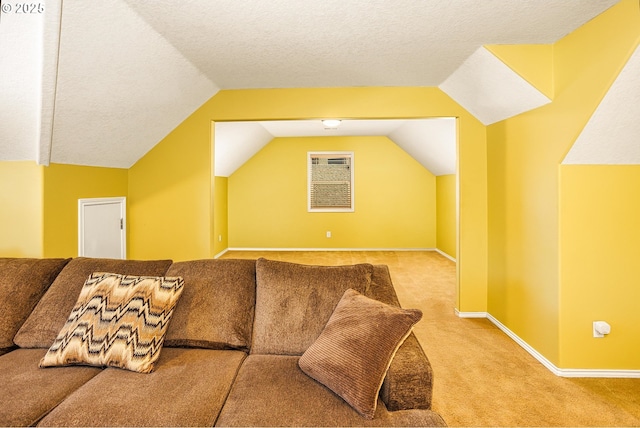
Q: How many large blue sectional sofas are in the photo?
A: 0